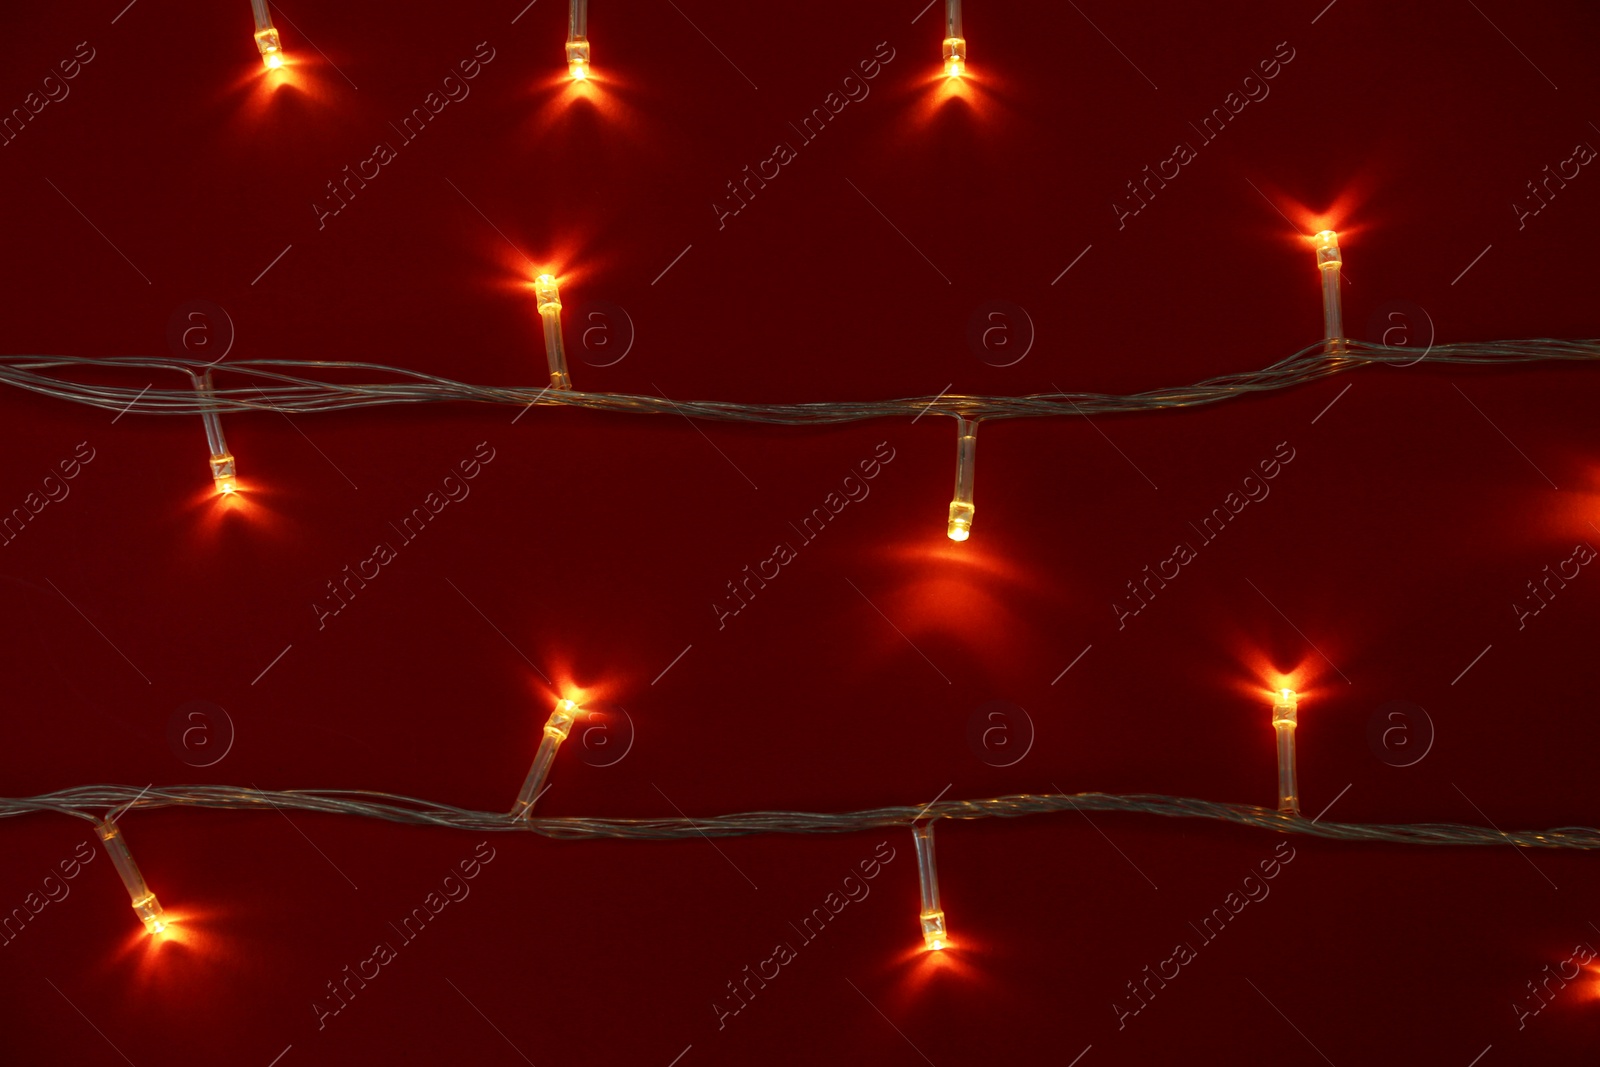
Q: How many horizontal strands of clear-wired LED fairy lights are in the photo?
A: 2